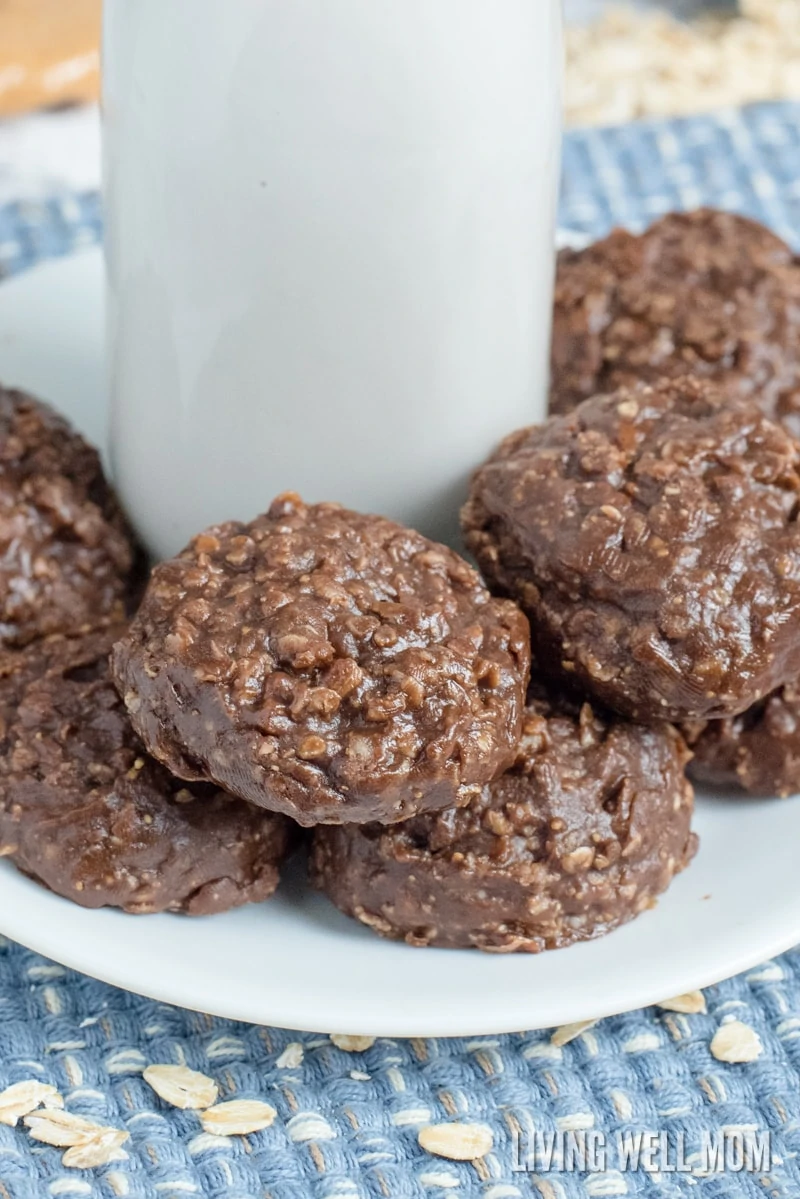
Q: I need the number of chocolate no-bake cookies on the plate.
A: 7